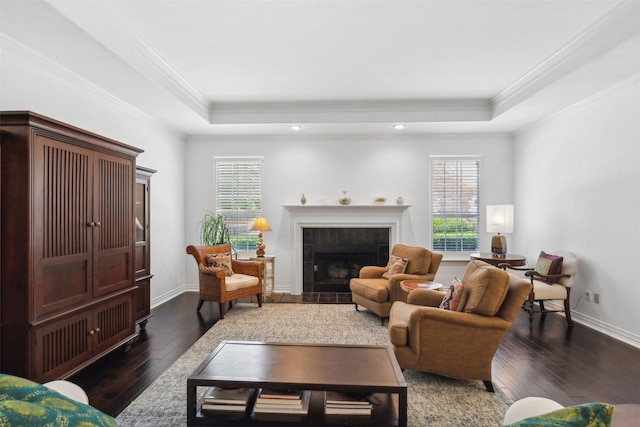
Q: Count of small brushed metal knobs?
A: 4